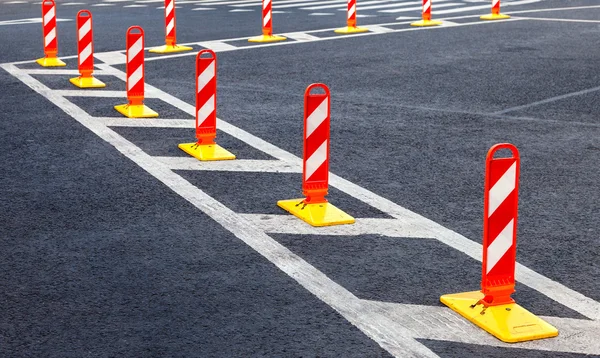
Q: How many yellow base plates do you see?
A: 11